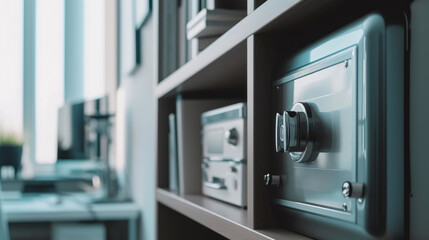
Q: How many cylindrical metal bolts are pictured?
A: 2